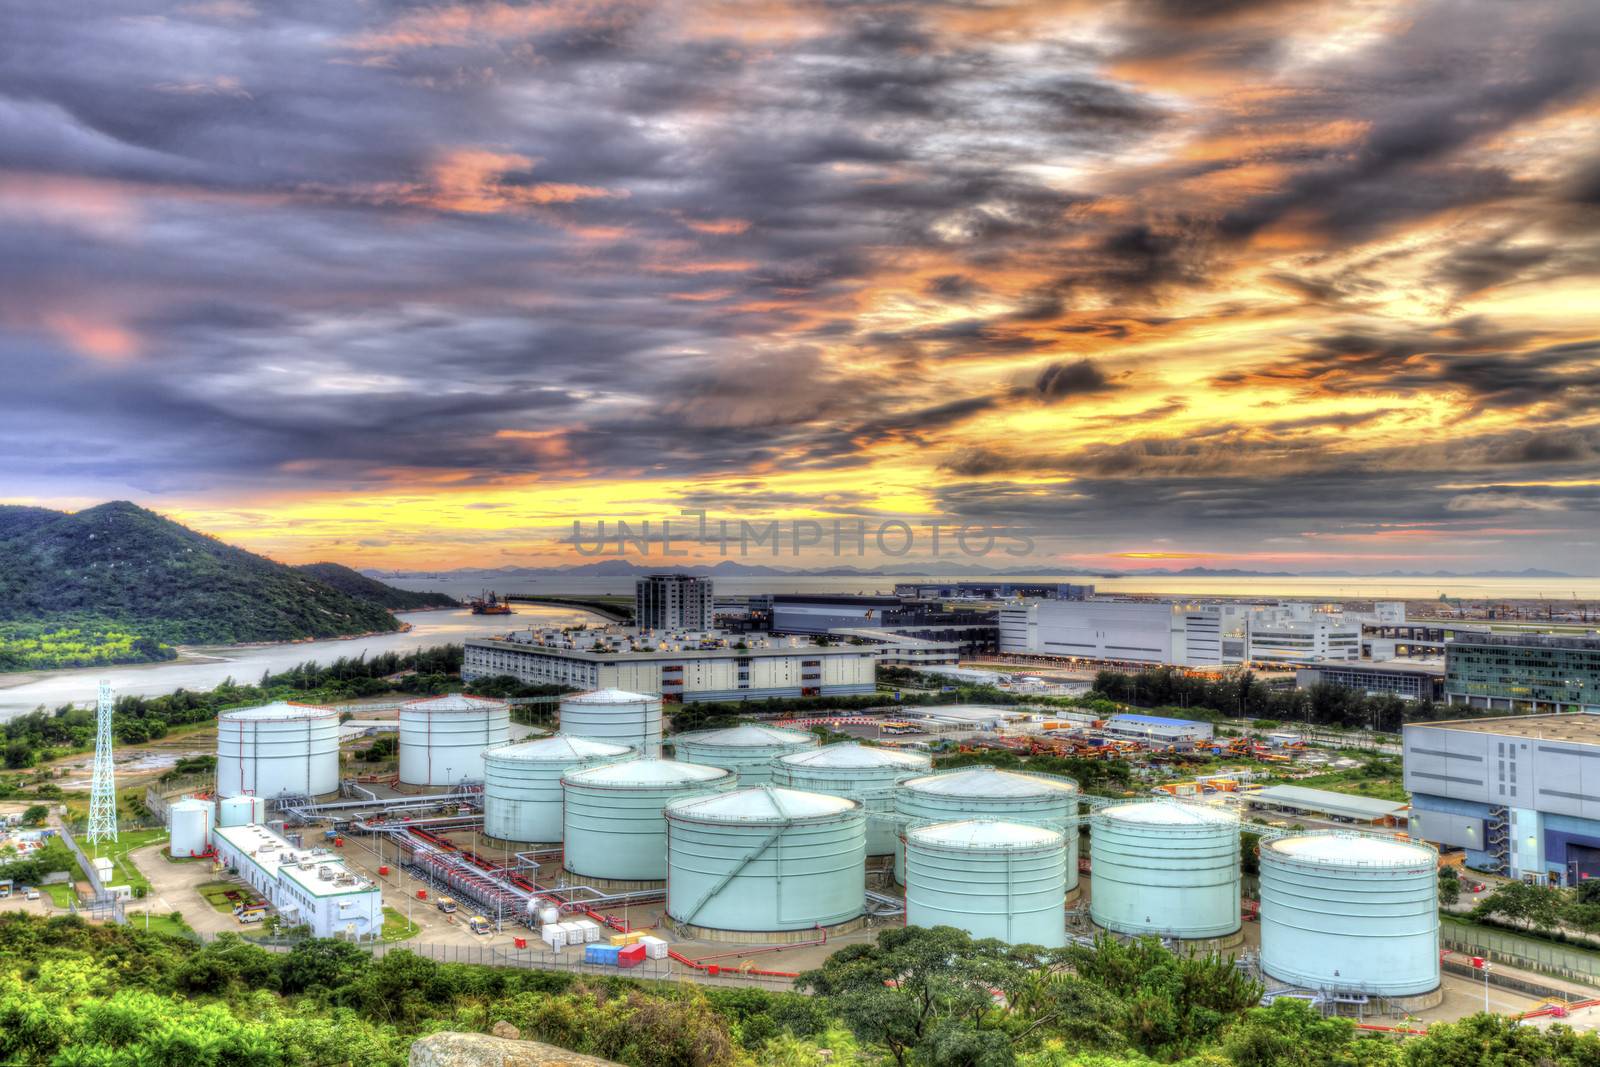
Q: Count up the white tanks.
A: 14